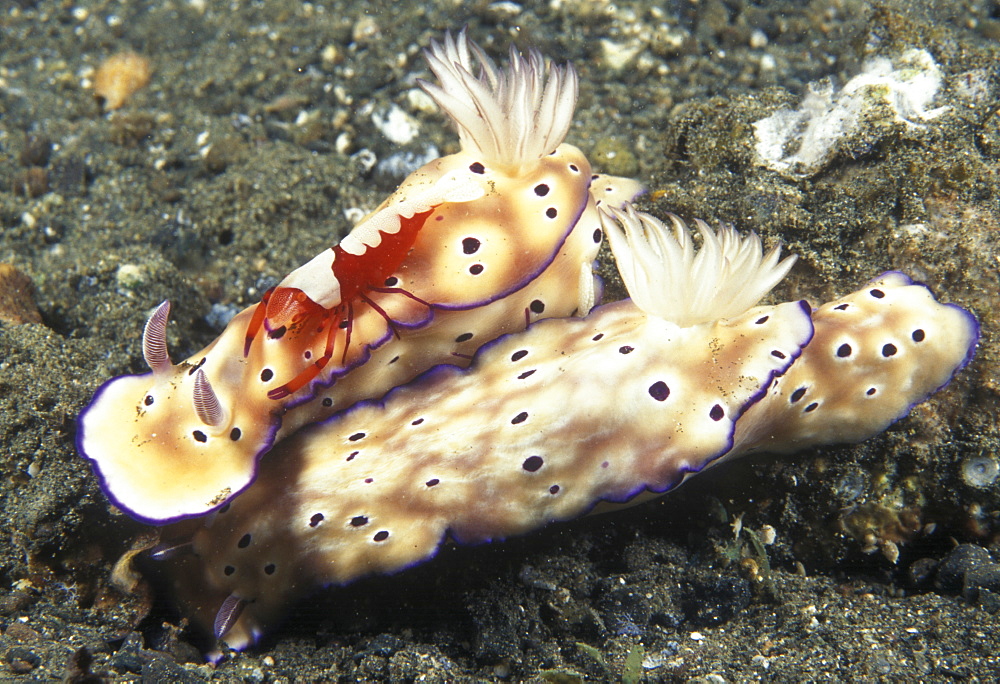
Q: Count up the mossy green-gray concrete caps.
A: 0